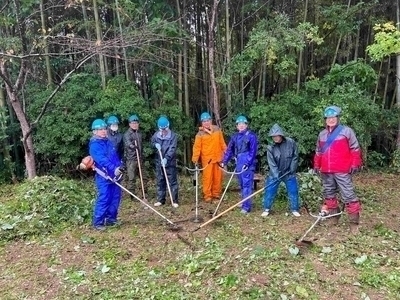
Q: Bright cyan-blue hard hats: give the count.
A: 7